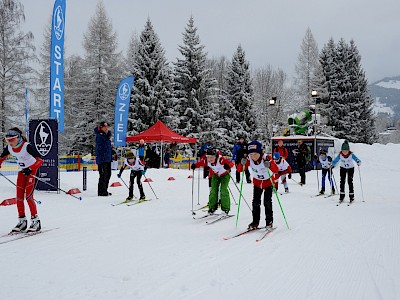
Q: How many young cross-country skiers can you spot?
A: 7